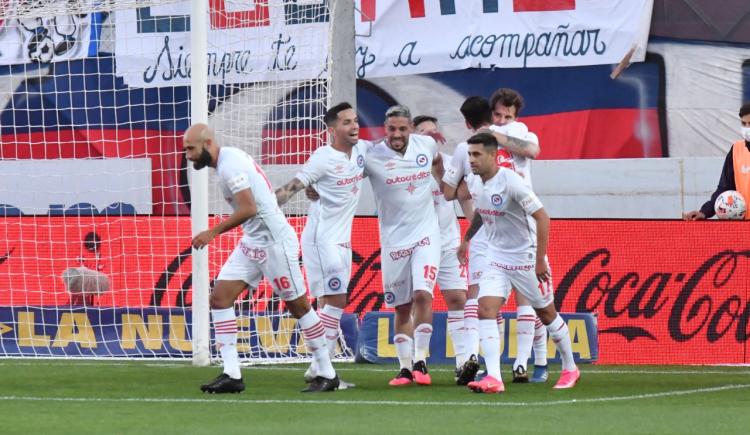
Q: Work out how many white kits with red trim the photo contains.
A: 7